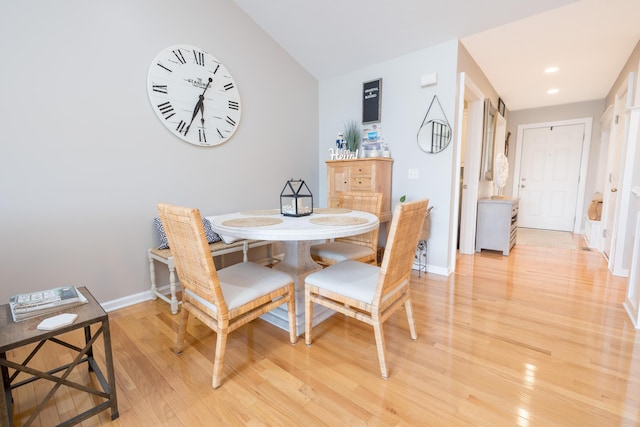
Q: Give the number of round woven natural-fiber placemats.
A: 4